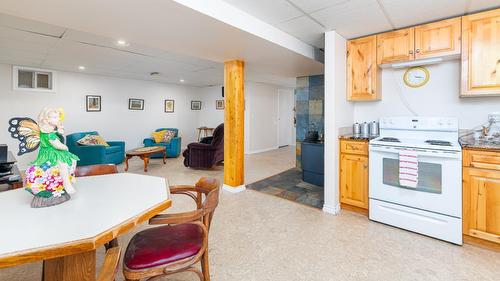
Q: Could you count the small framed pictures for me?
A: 5